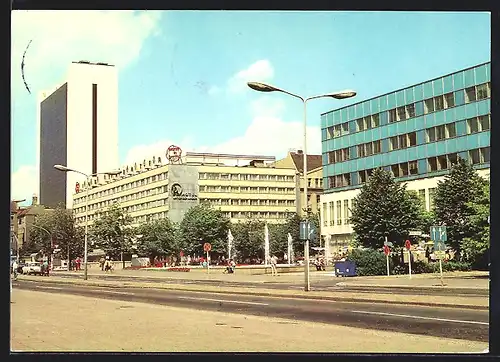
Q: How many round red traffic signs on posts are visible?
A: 3